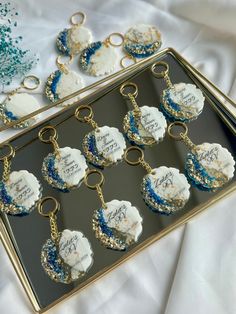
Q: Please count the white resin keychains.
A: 14